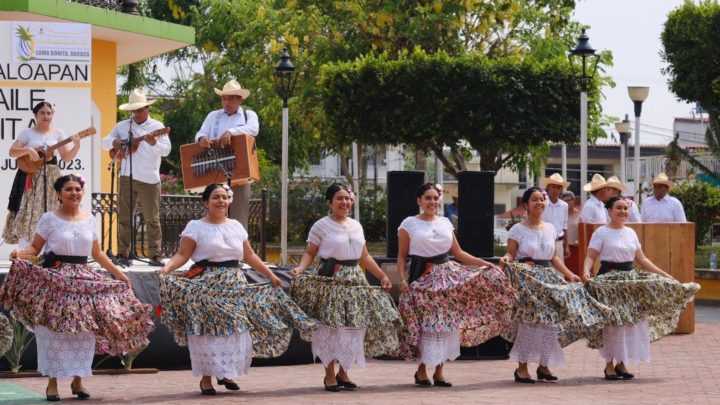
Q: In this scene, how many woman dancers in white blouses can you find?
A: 6